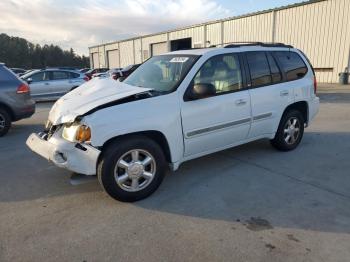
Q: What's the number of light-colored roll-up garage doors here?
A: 3